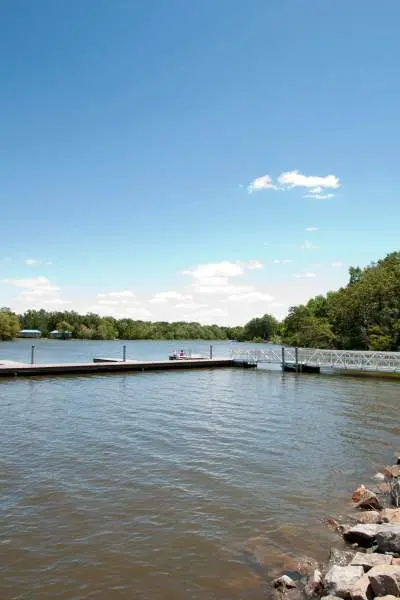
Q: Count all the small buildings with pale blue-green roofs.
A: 2